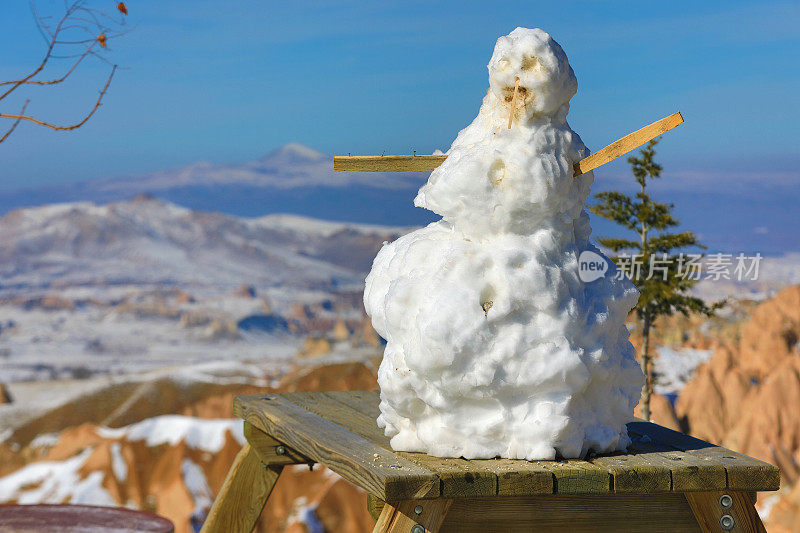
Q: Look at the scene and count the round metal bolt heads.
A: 5